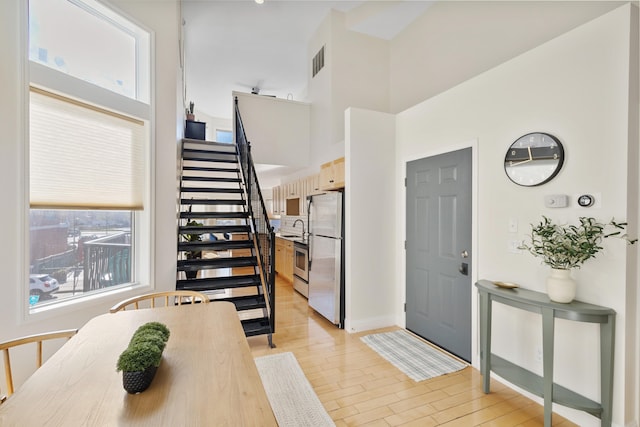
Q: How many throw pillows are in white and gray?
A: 0